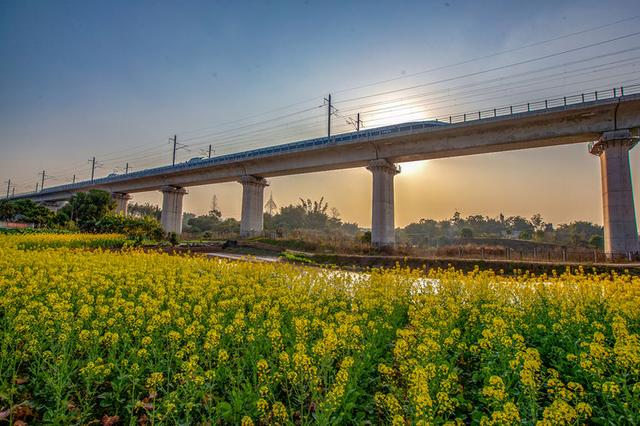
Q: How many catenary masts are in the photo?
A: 11